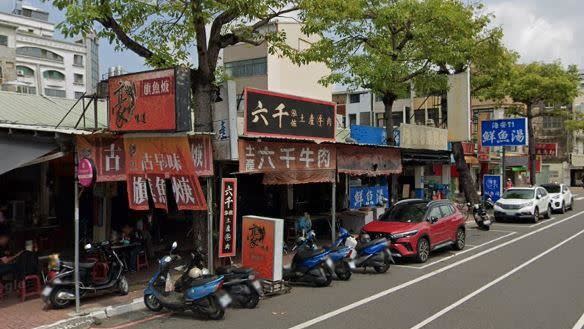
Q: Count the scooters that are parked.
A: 7